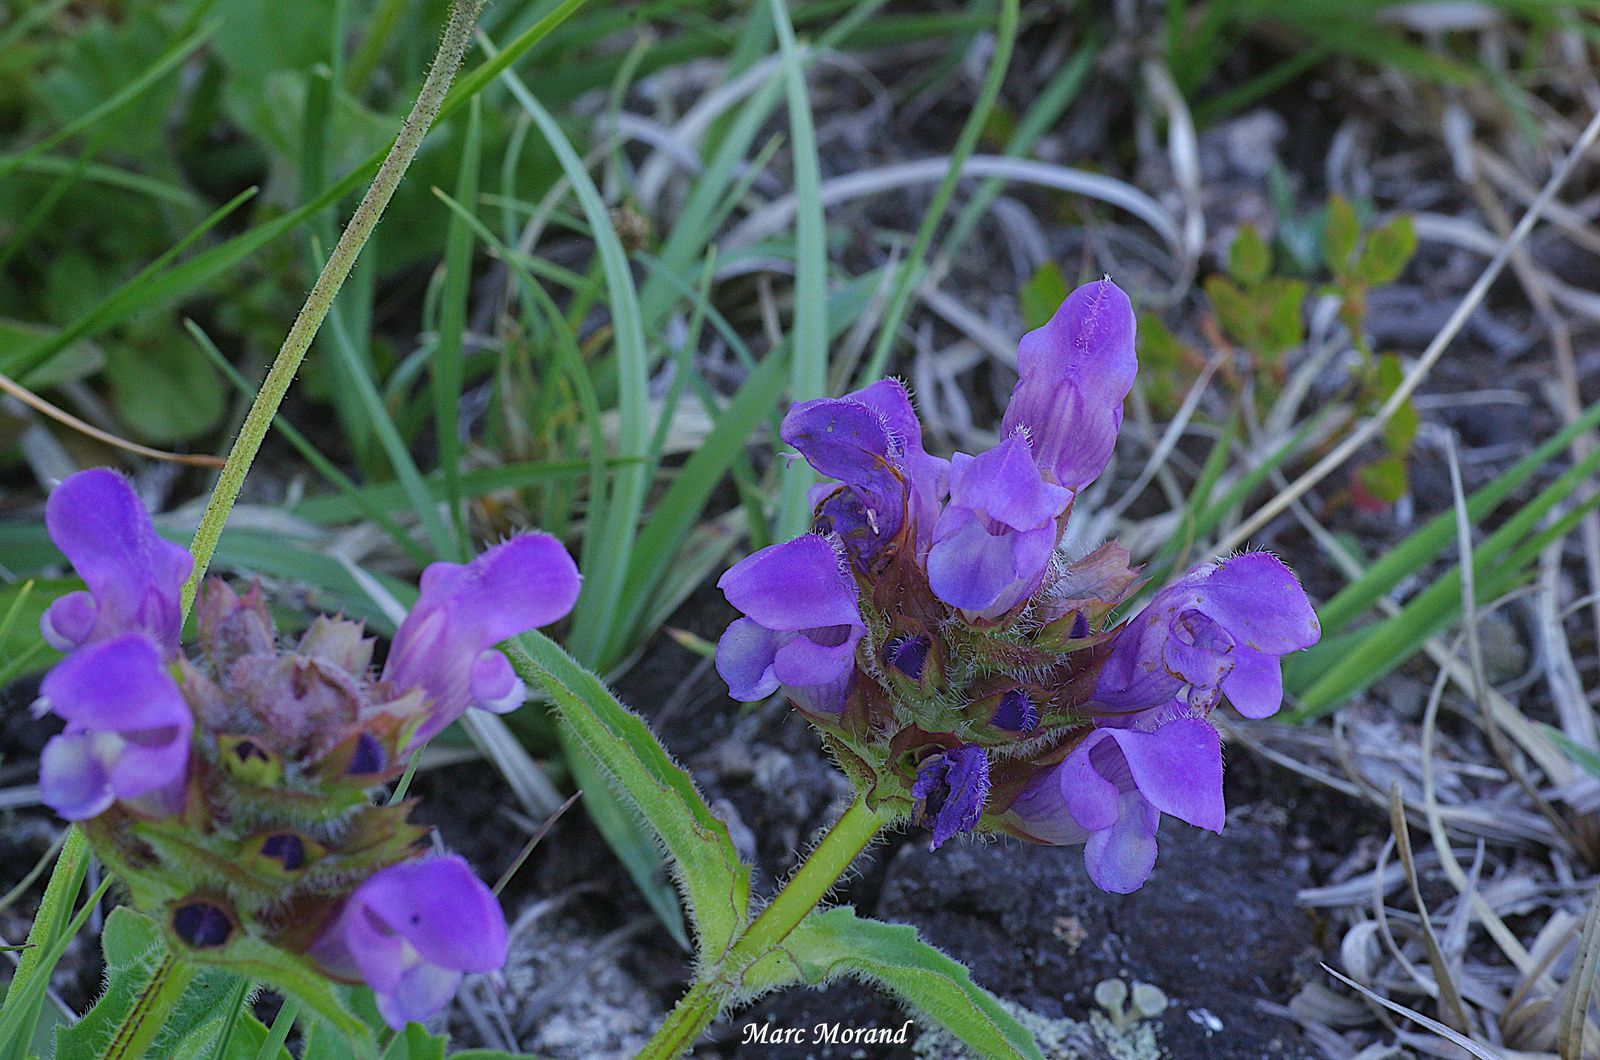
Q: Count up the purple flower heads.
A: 2